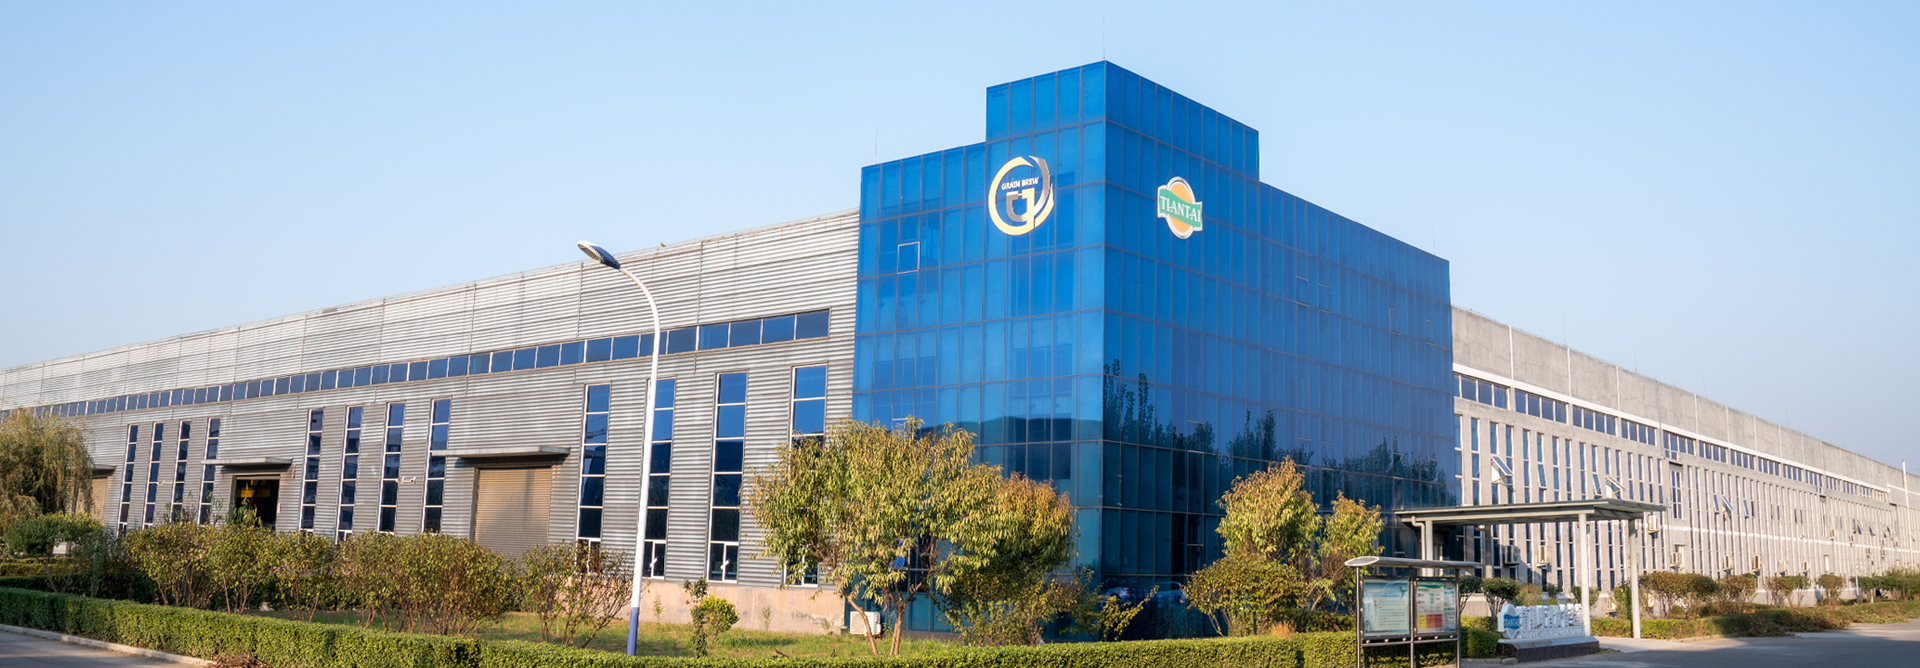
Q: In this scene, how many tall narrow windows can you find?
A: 12